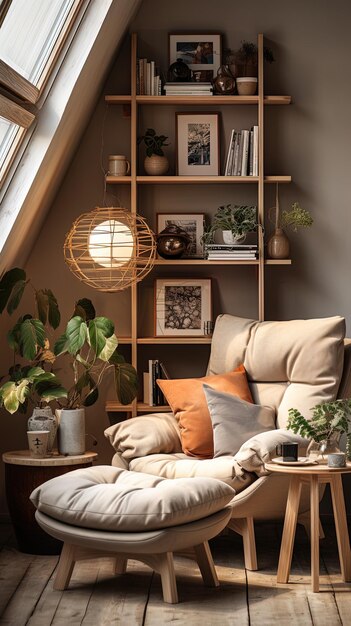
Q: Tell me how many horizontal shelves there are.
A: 5